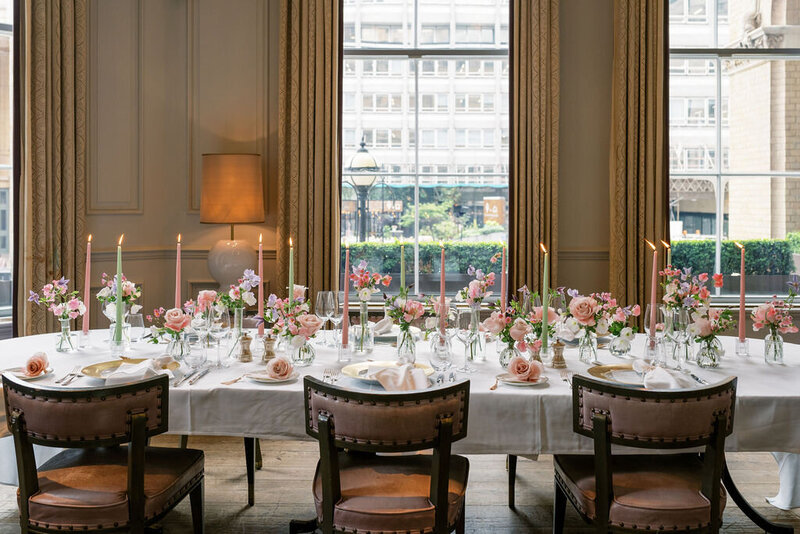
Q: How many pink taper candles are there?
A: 8